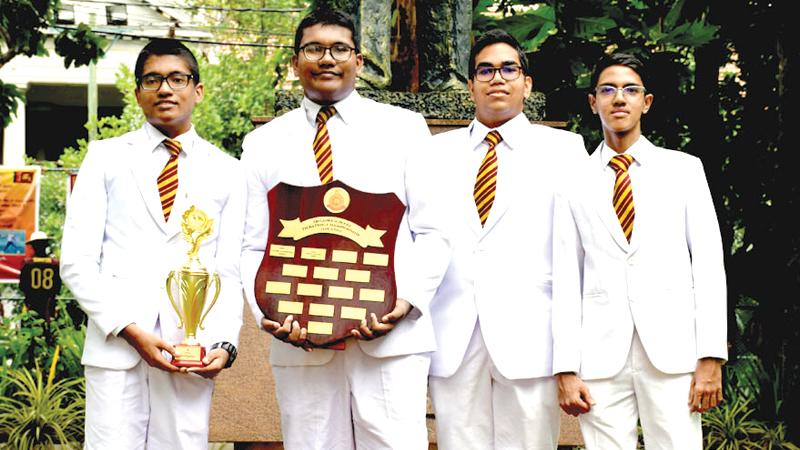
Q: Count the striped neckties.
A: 4